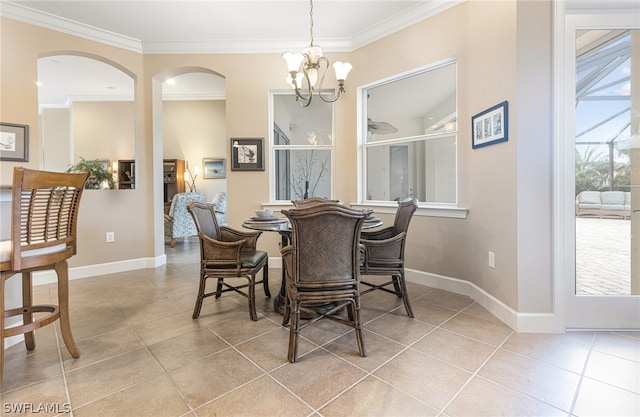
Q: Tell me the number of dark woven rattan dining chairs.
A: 4